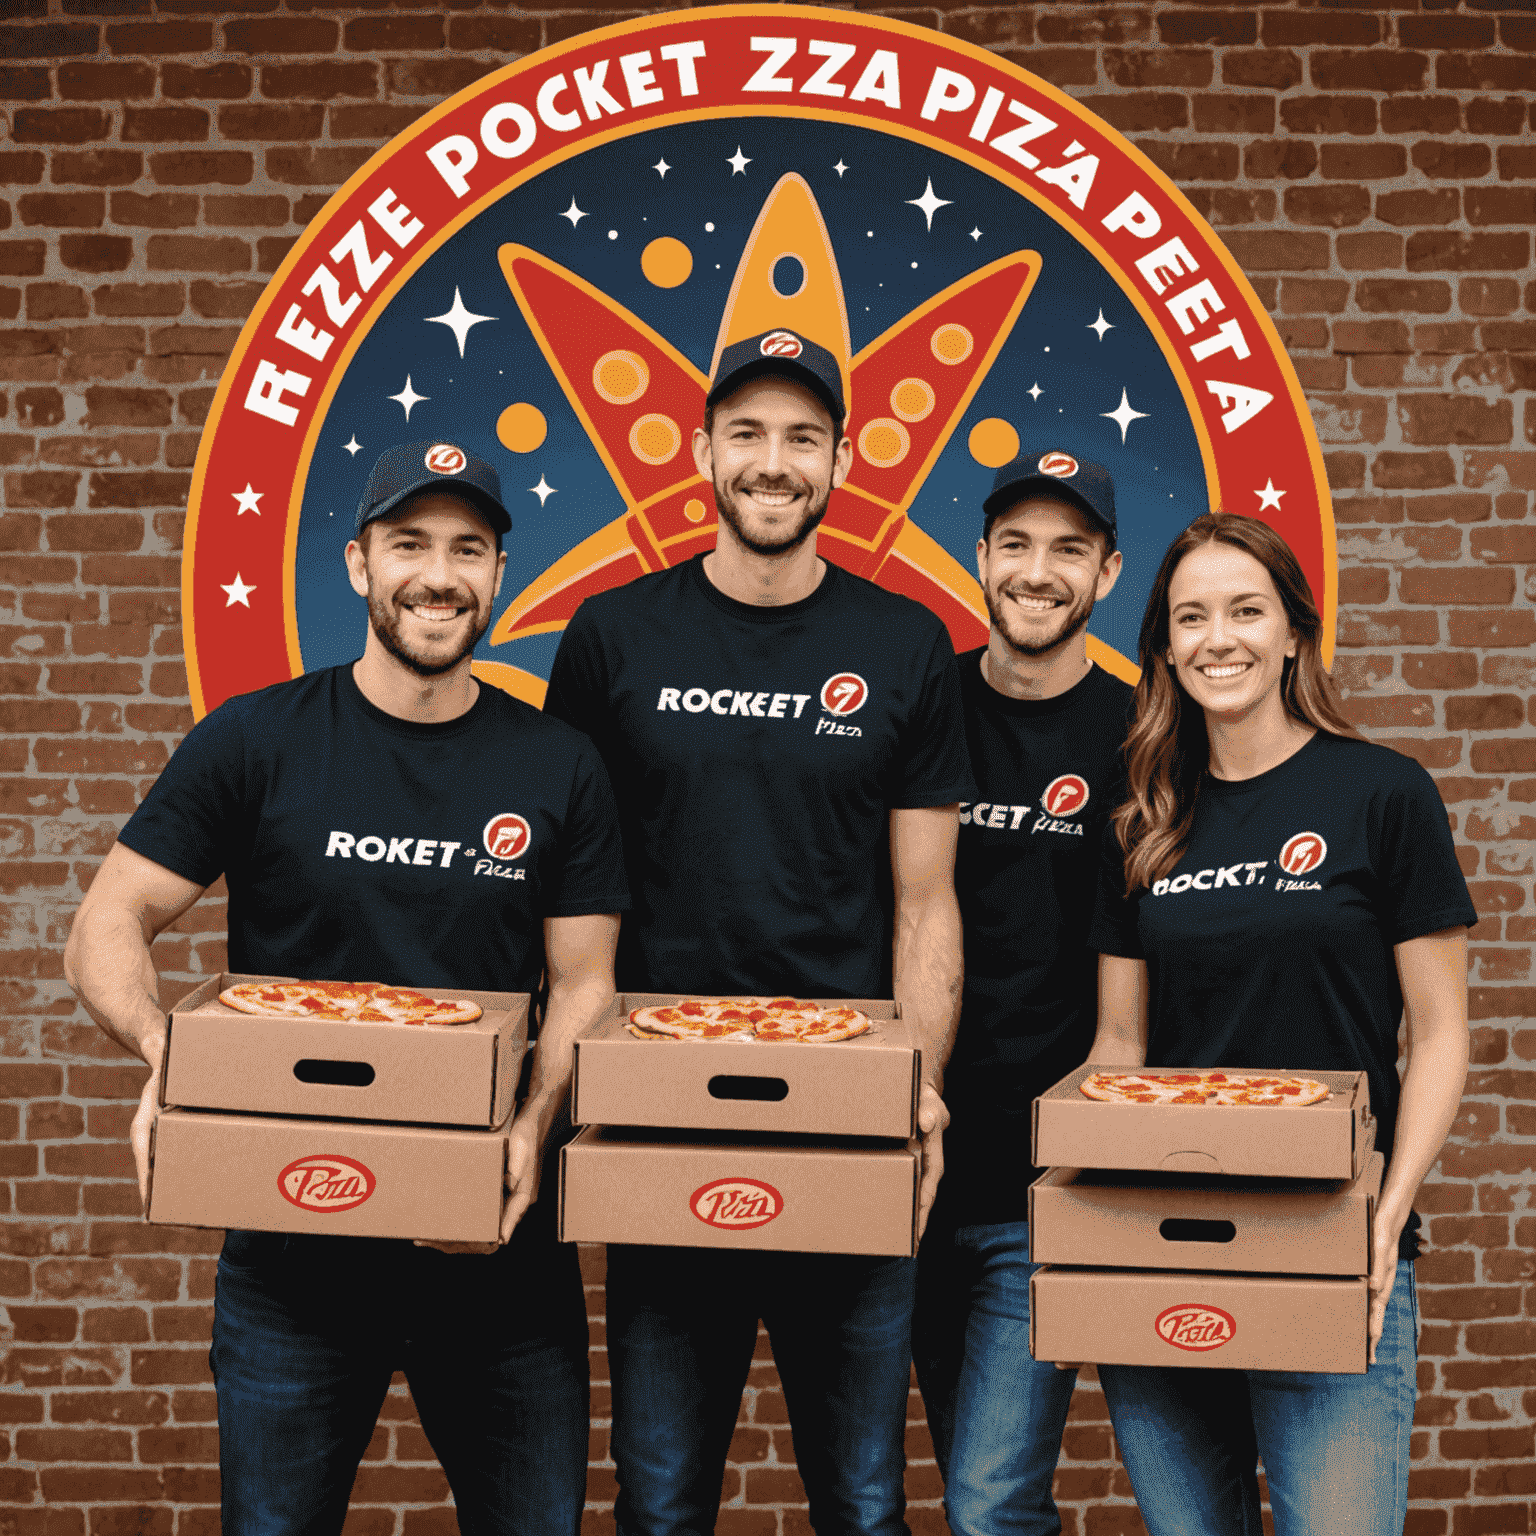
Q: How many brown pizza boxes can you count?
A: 7